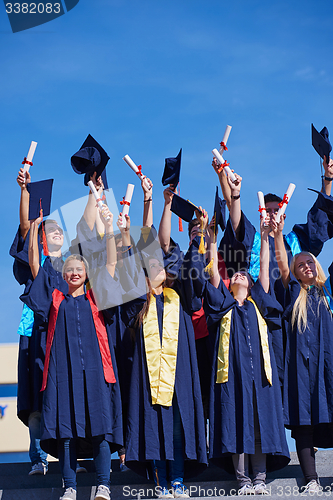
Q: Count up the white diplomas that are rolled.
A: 8